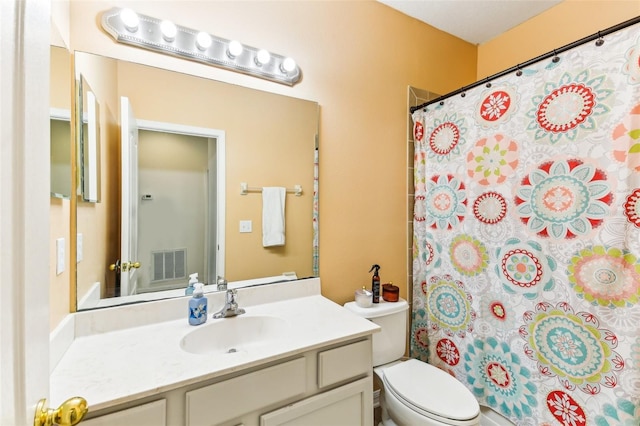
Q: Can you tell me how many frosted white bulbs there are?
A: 6